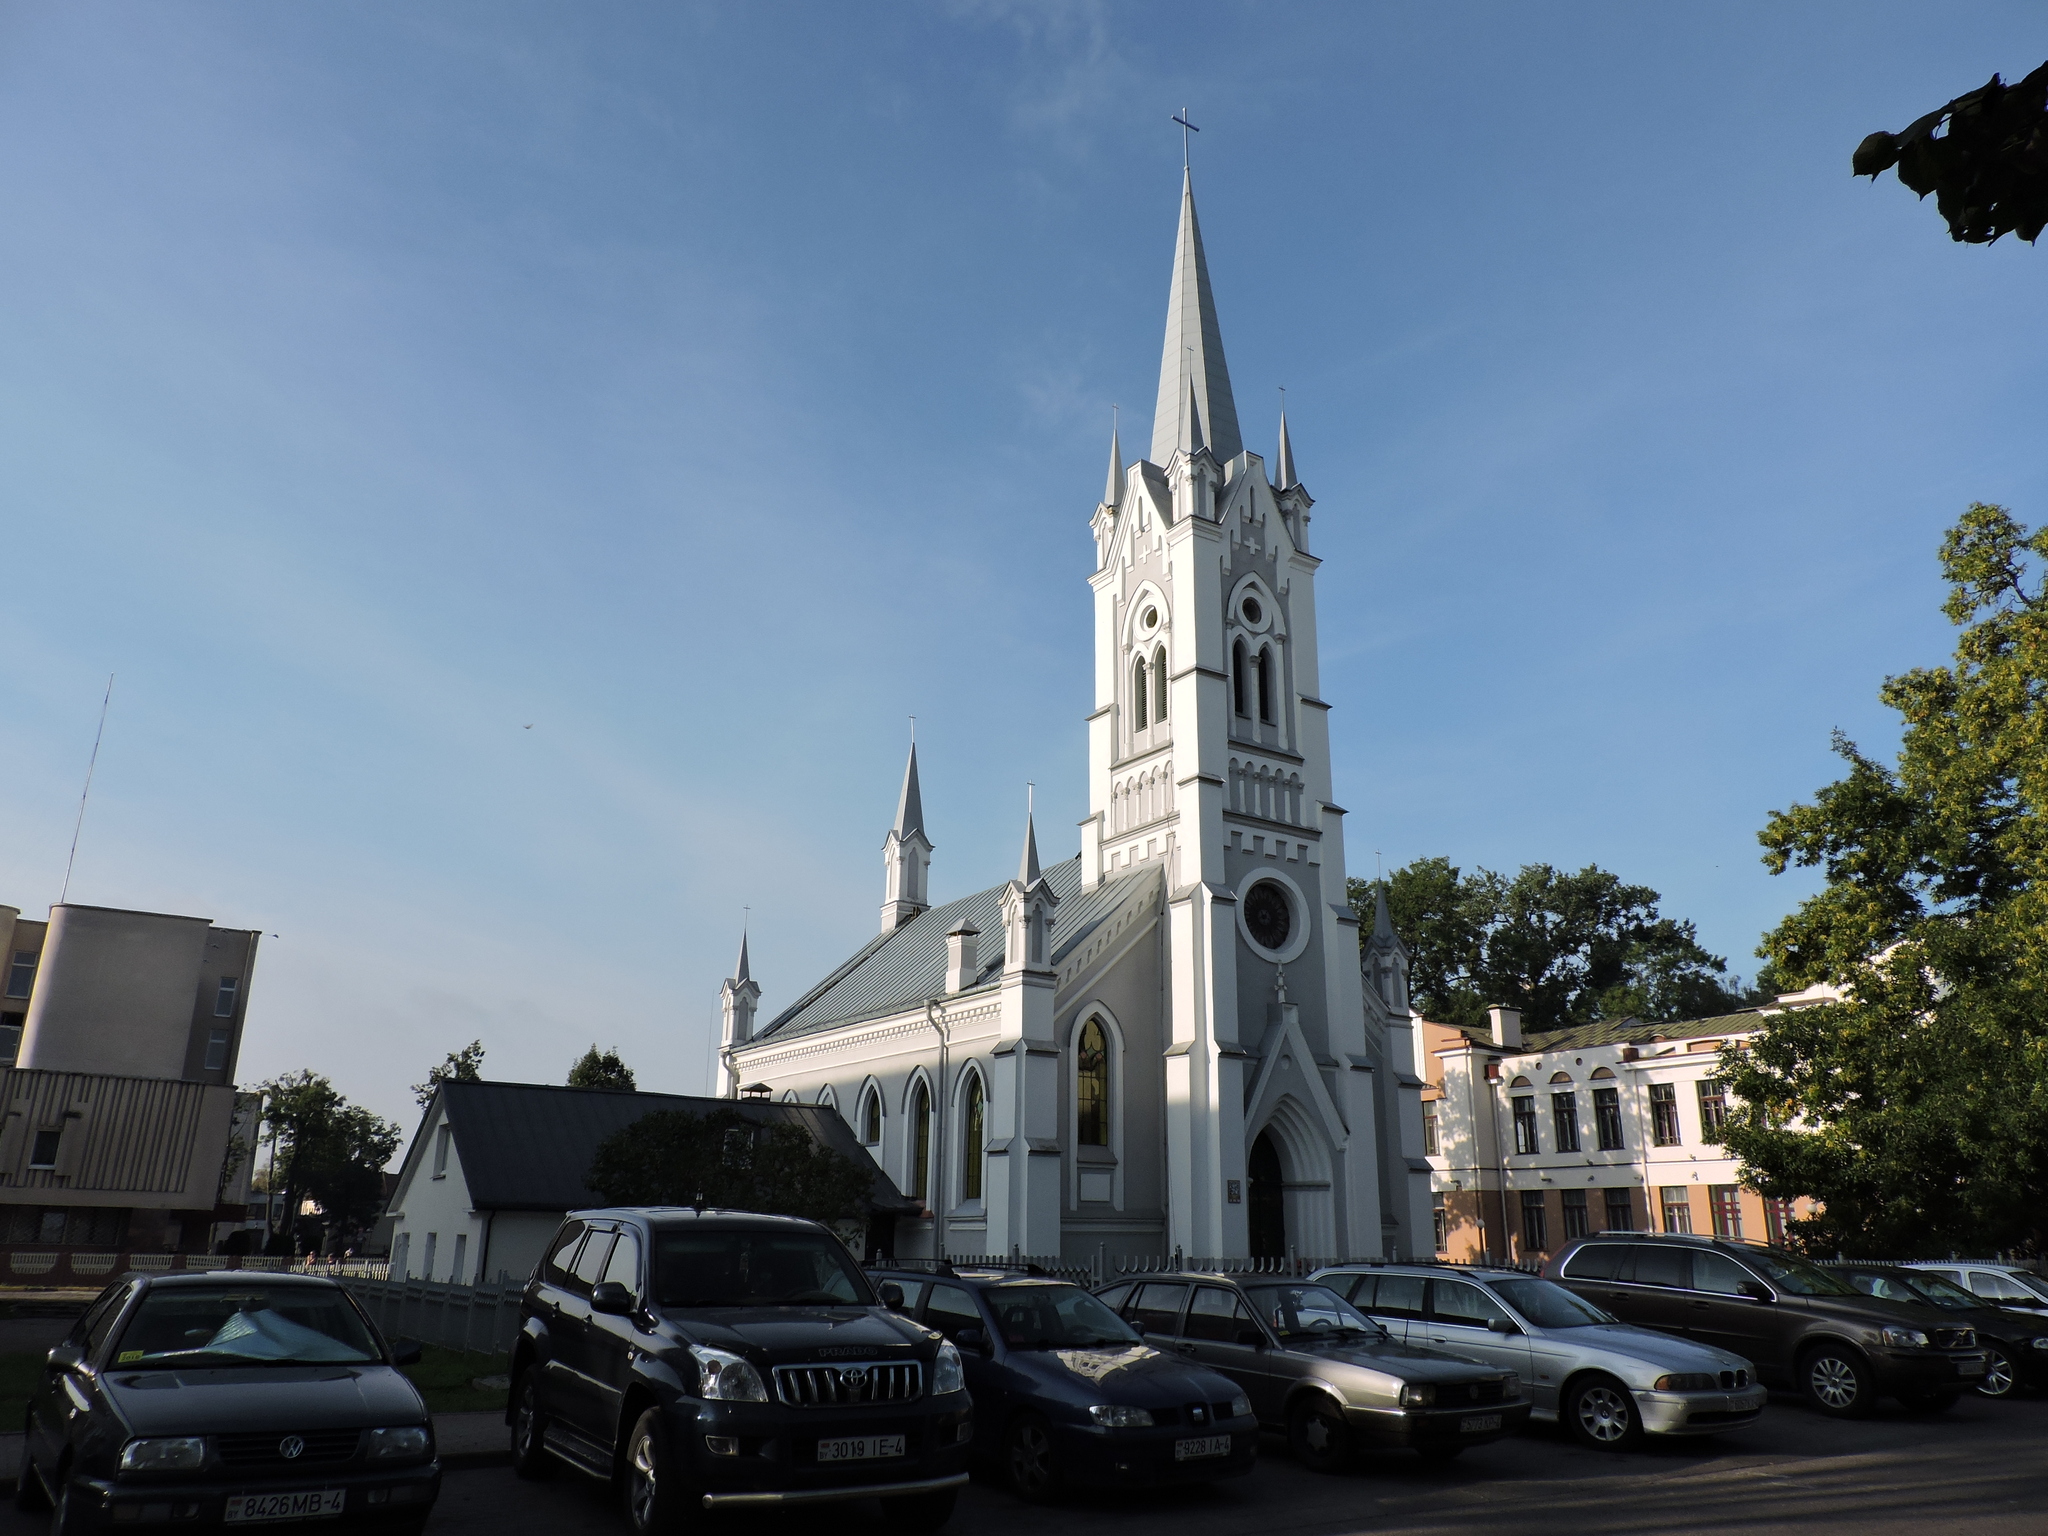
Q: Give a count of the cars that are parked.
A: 8